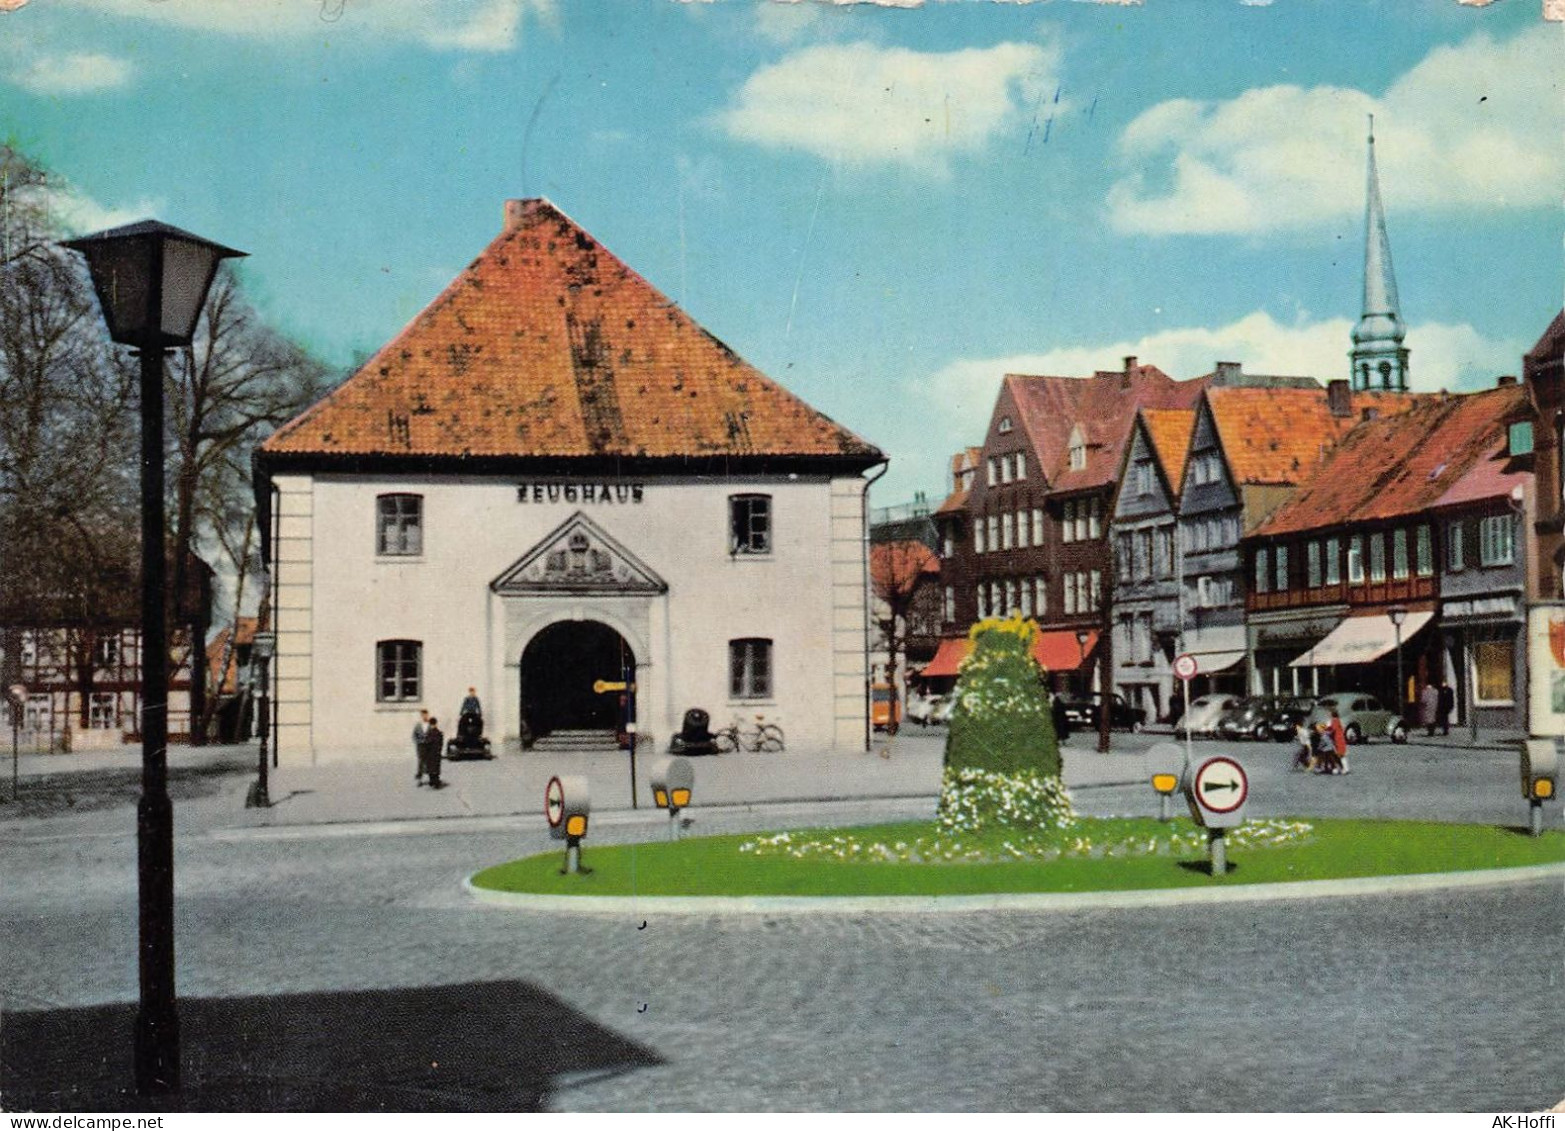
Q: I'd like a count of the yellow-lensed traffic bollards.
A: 4